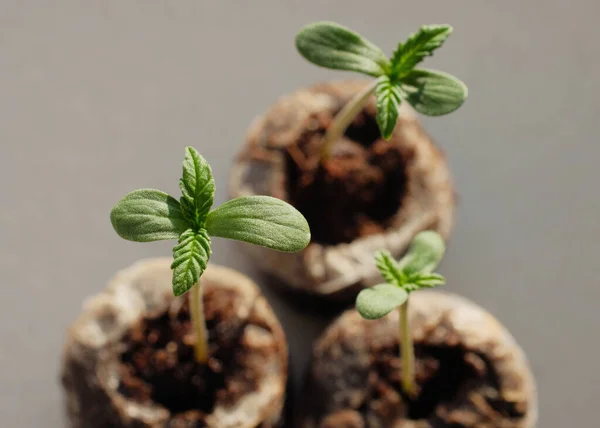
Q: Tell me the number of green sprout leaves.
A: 12